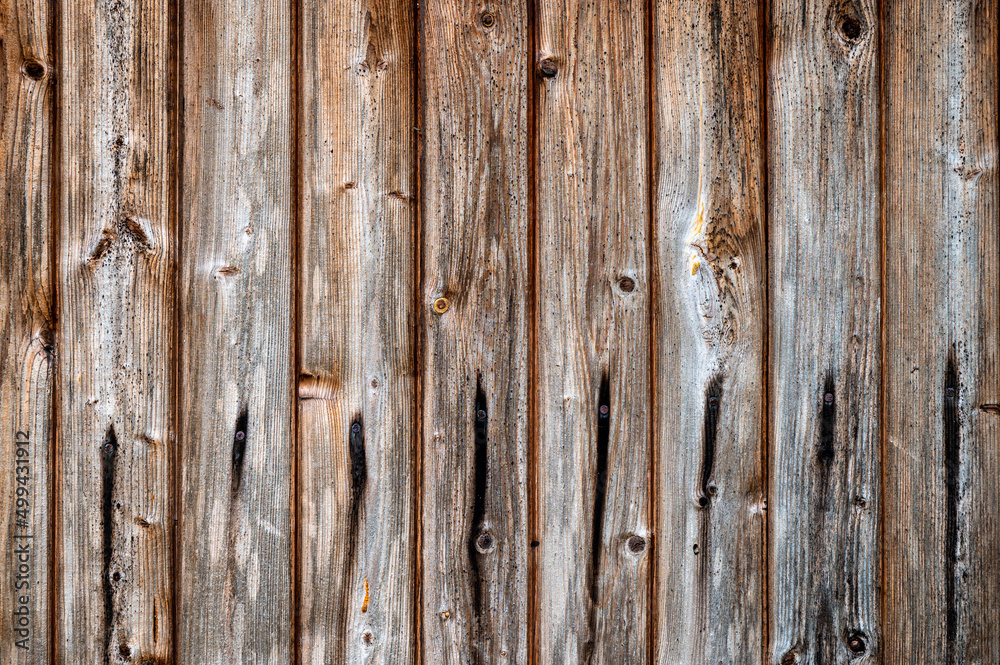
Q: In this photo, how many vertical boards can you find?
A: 9